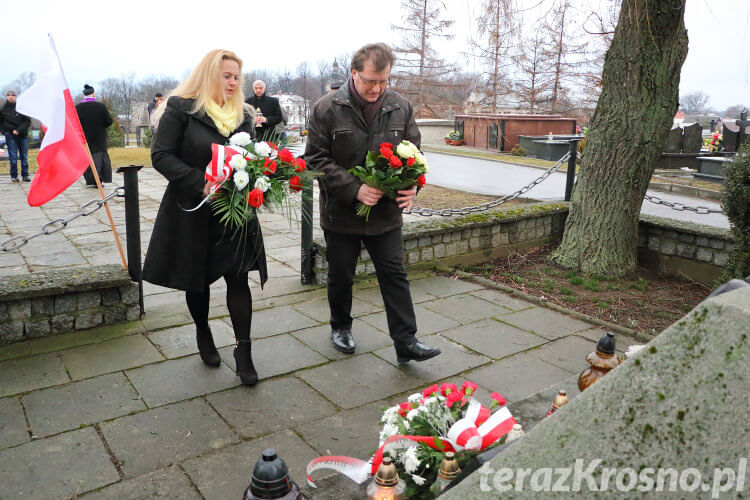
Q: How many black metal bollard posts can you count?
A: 3